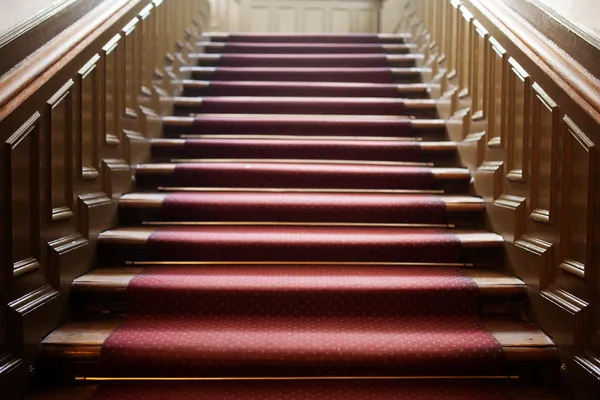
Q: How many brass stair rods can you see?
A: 7